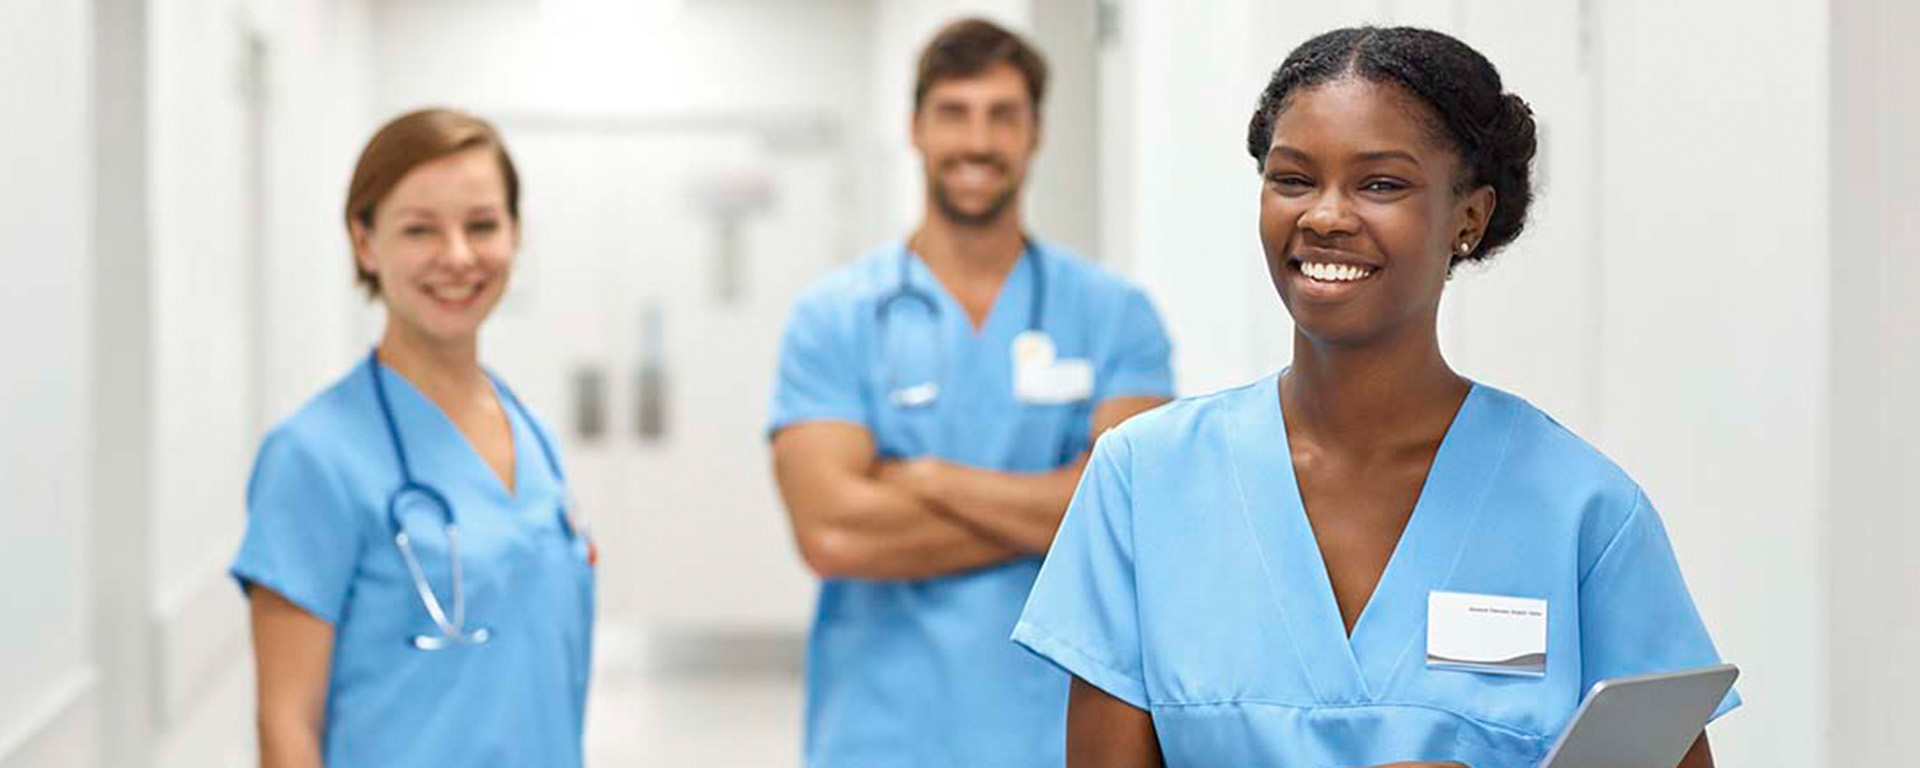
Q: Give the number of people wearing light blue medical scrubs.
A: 3